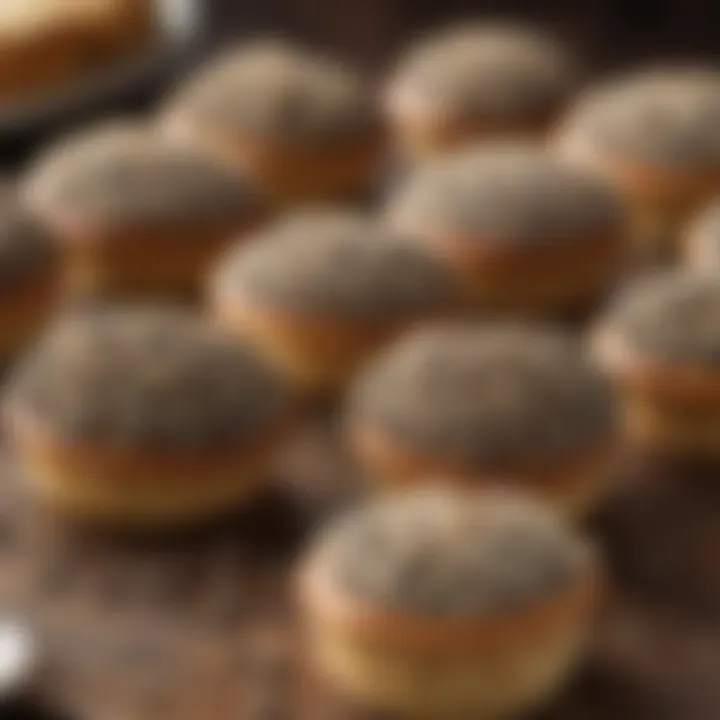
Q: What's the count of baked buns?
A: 12